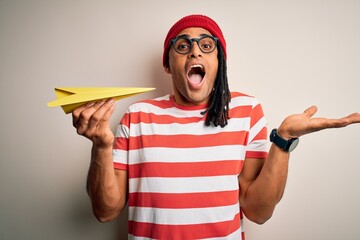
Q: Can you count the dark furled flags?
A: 0